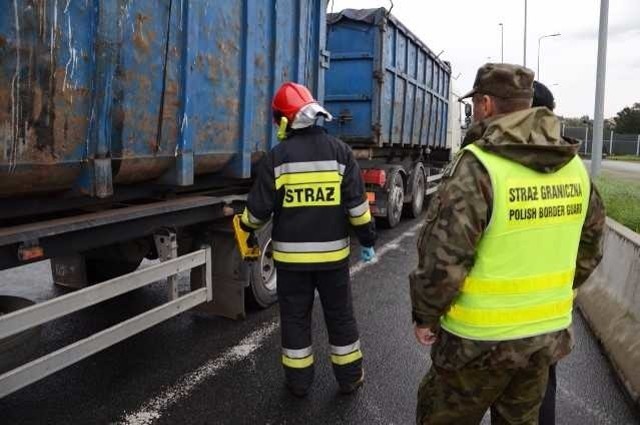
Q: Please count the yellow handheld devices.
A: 1